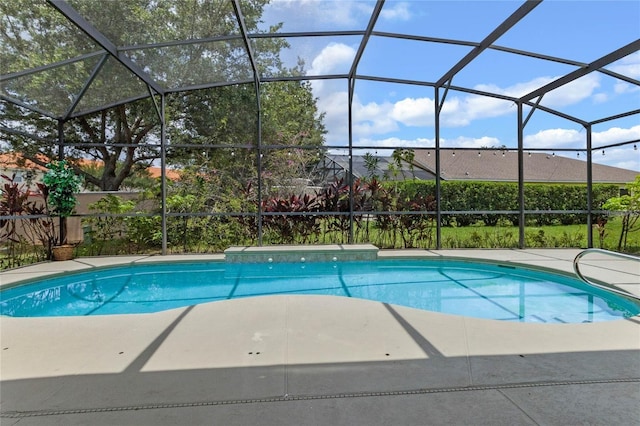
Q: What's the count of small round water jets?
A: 3